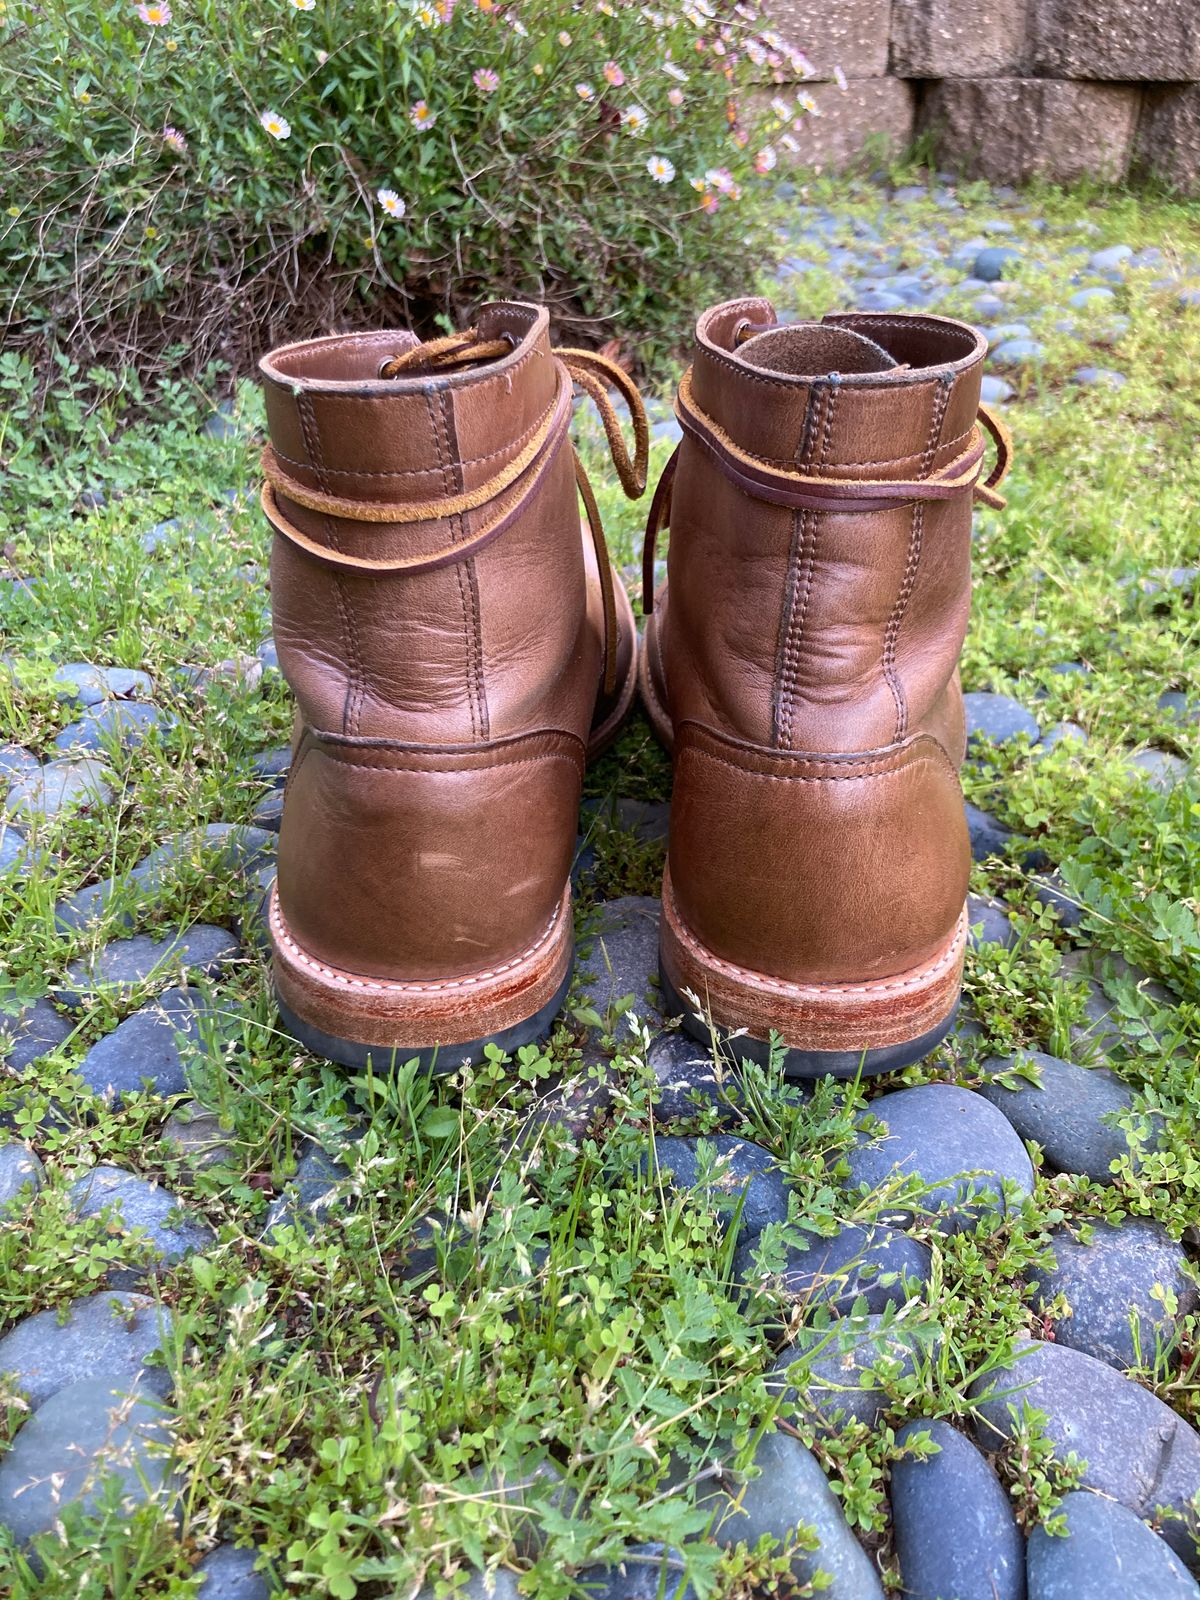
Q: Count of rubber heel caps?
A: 2